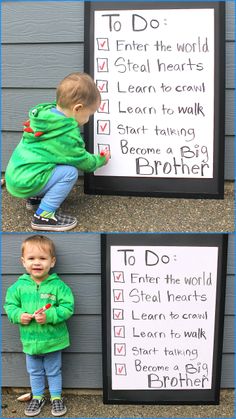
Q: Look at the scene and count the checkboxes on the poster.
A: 6